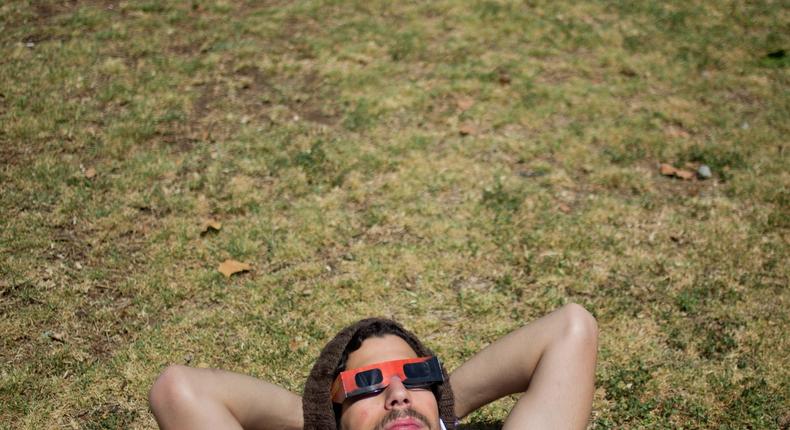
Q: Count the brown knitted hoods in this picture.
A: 1